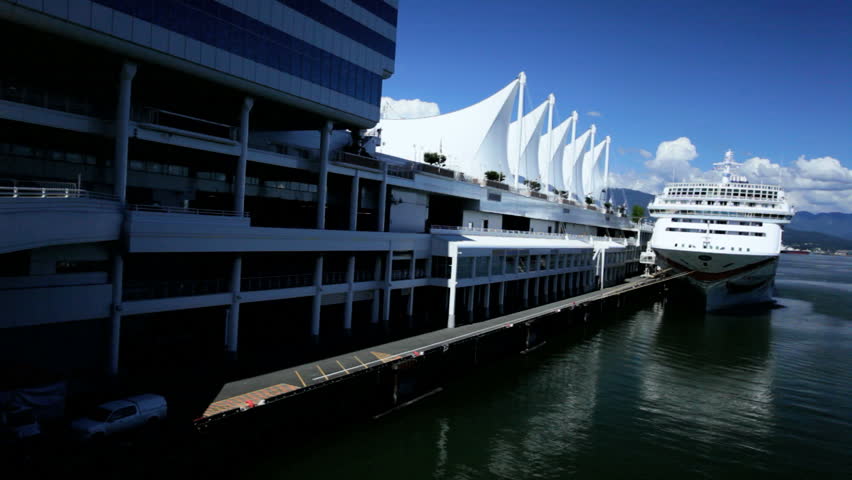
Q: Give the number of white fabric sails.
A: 5